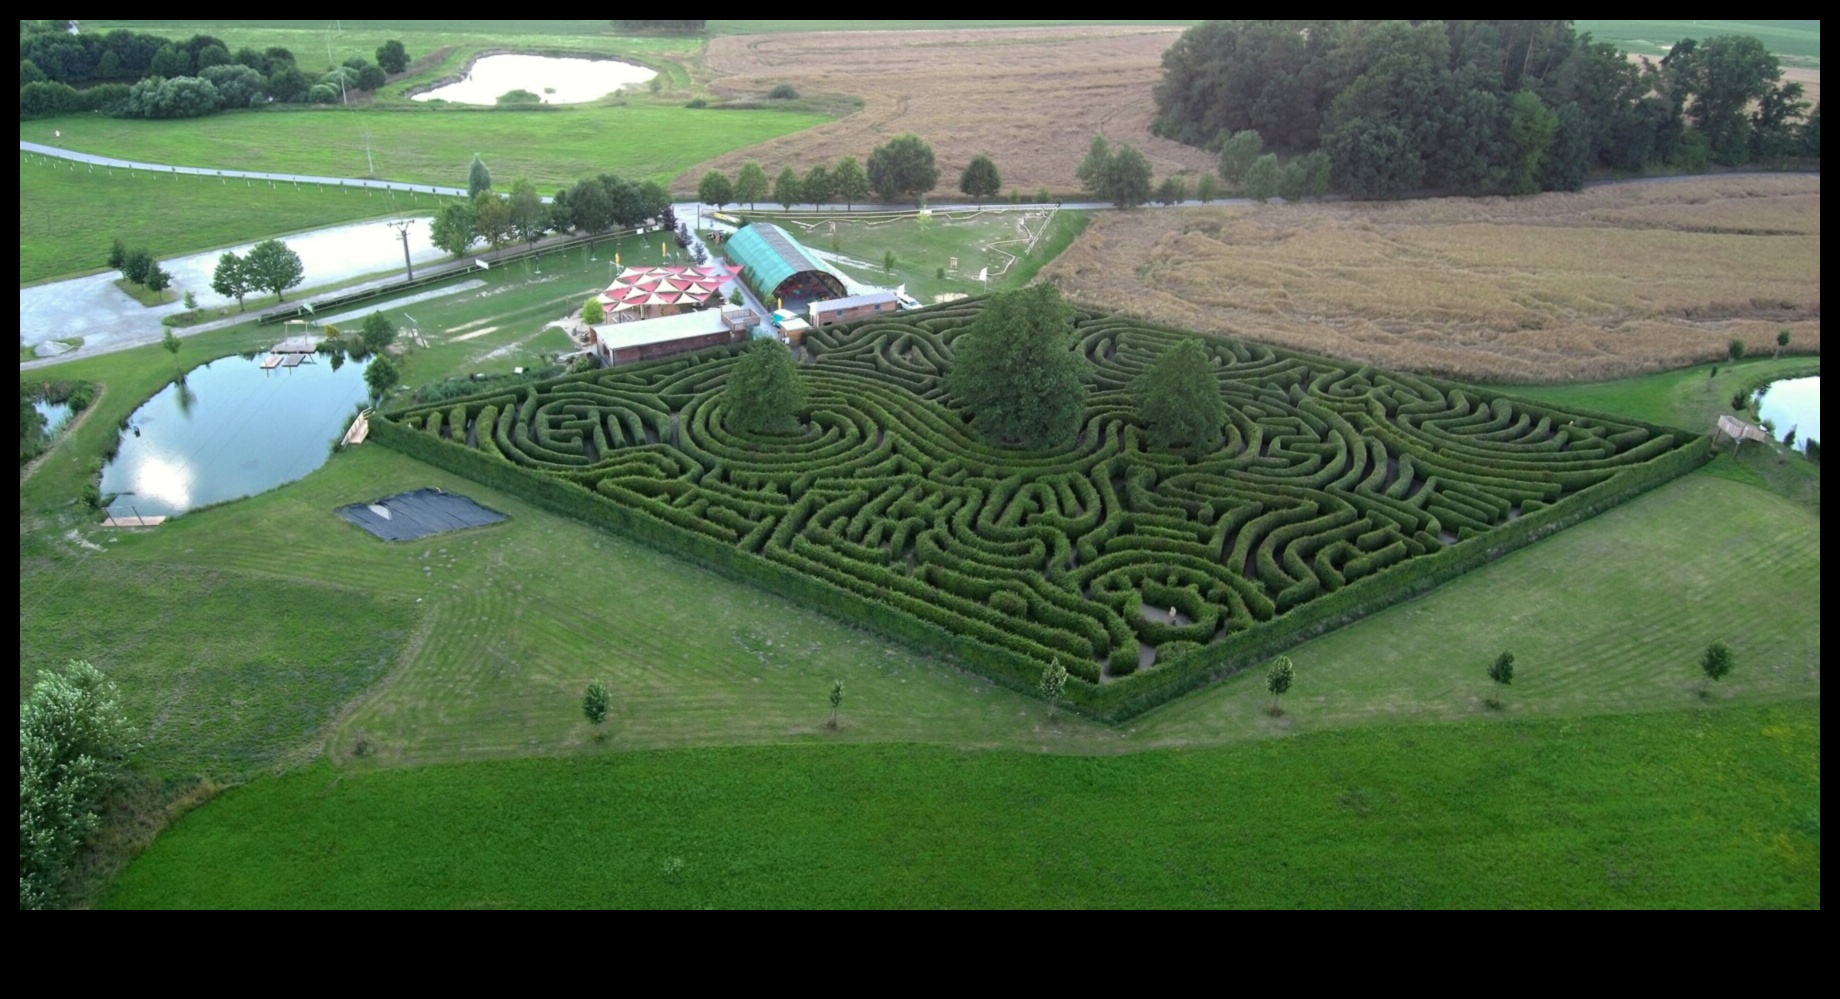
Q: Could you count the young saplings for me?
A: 6